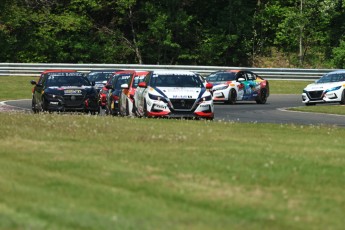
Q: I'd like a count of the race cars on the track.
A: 7